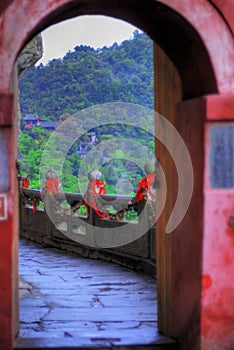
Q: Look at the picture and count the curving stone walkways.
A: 1